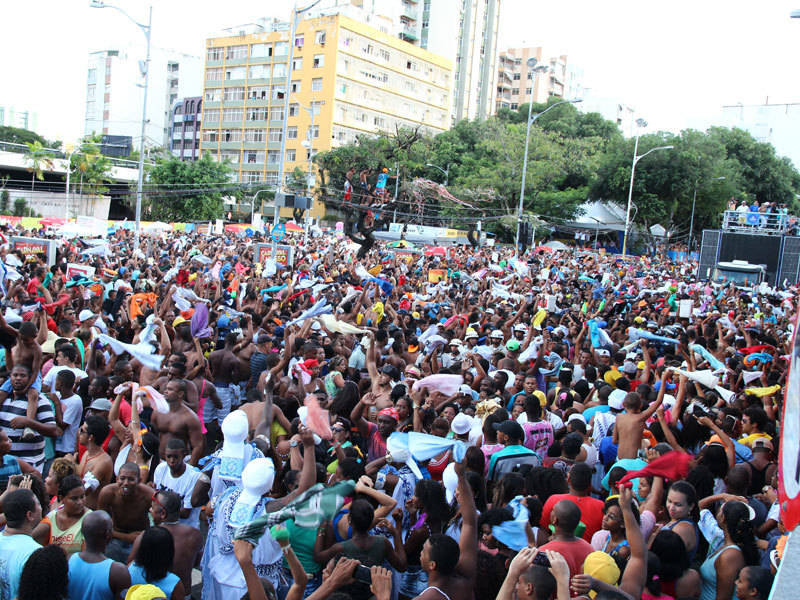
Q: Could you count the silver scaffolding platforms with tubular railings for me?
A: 1